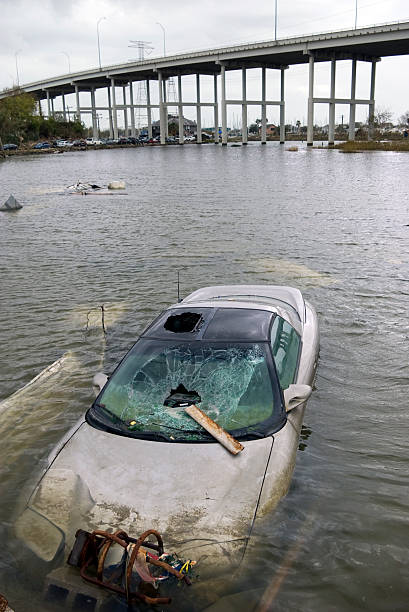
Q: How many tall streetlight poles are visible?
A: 6